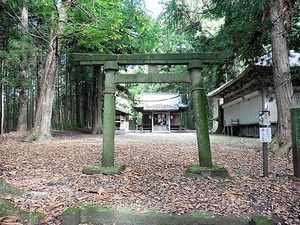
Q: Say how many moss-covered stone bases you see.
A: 2